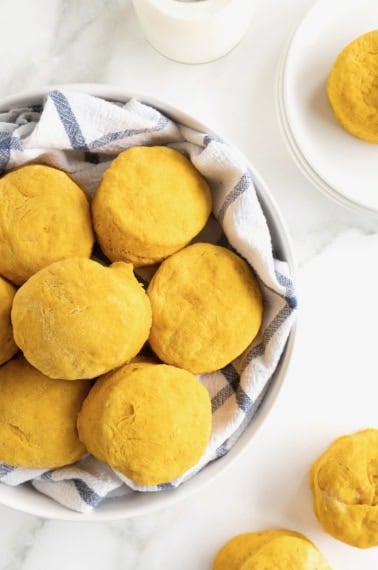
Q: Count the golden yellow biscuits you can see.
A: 10